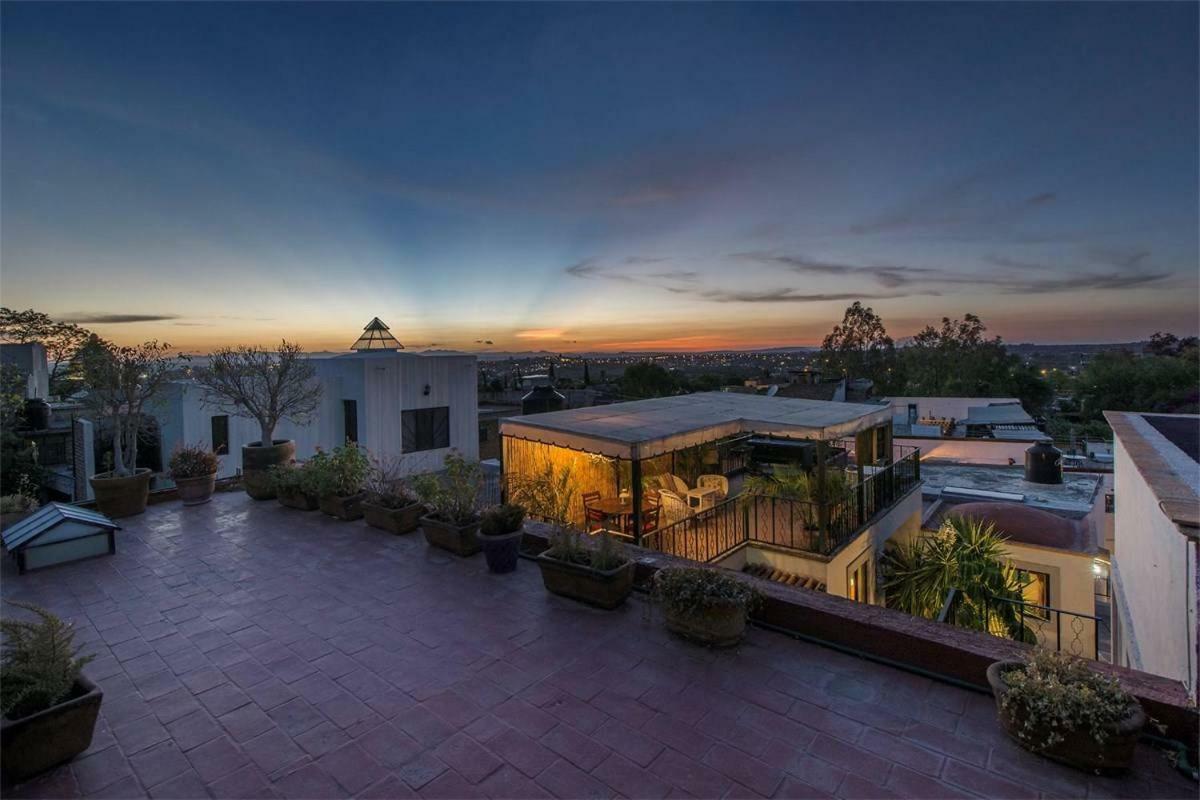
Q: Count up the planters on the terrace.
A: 13